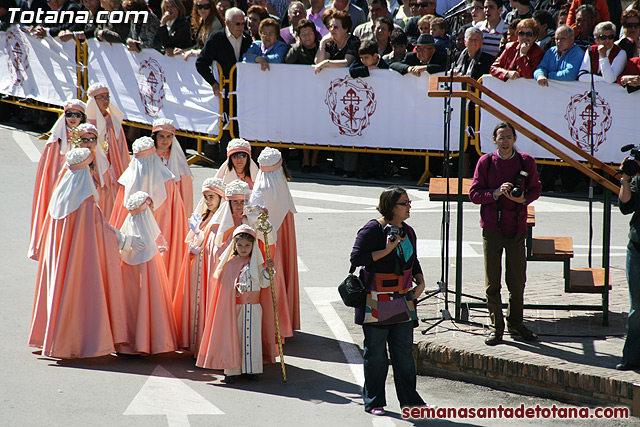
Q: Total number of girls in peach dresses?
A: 12